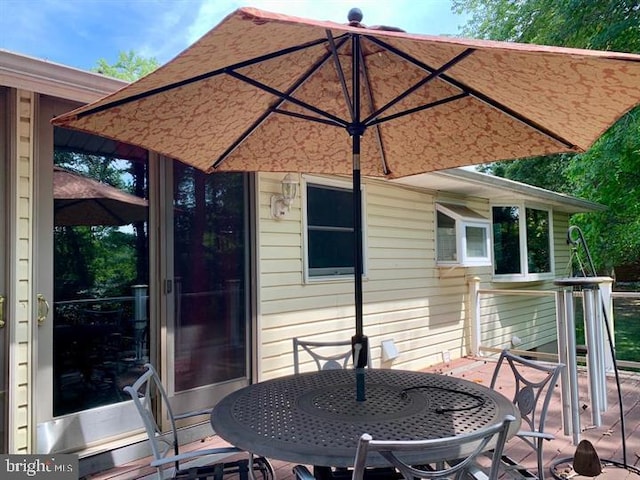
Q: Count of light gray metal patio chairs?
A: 4